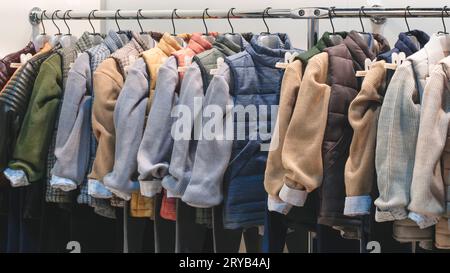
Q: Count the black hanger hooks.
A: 14